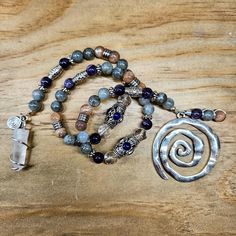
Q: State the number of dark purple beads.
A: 10